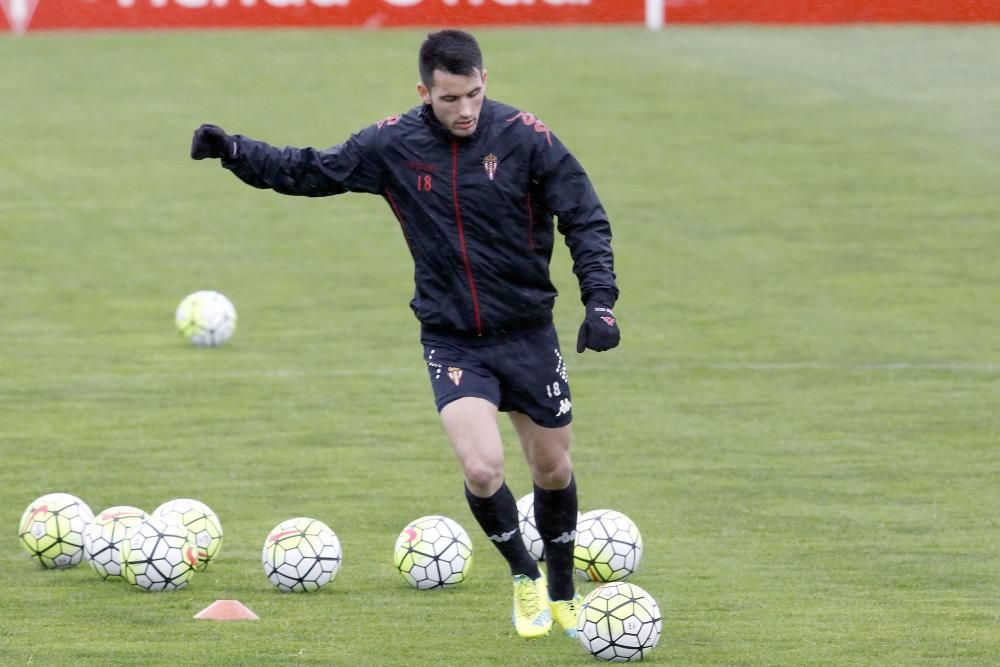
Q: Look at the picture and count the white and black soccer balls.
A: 10